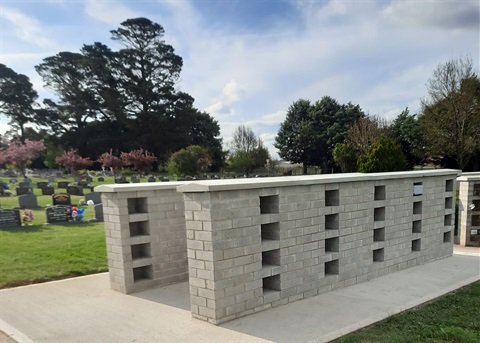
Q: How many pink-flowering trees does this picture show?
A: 4